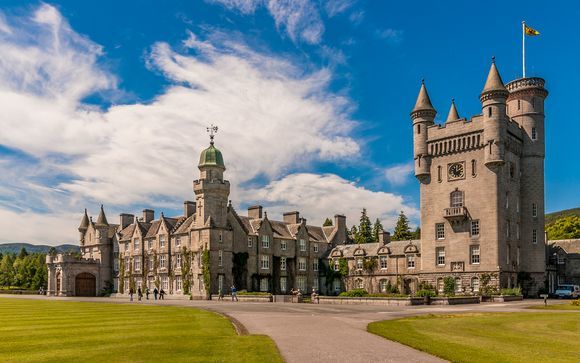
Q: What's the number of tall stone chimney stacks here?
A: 7